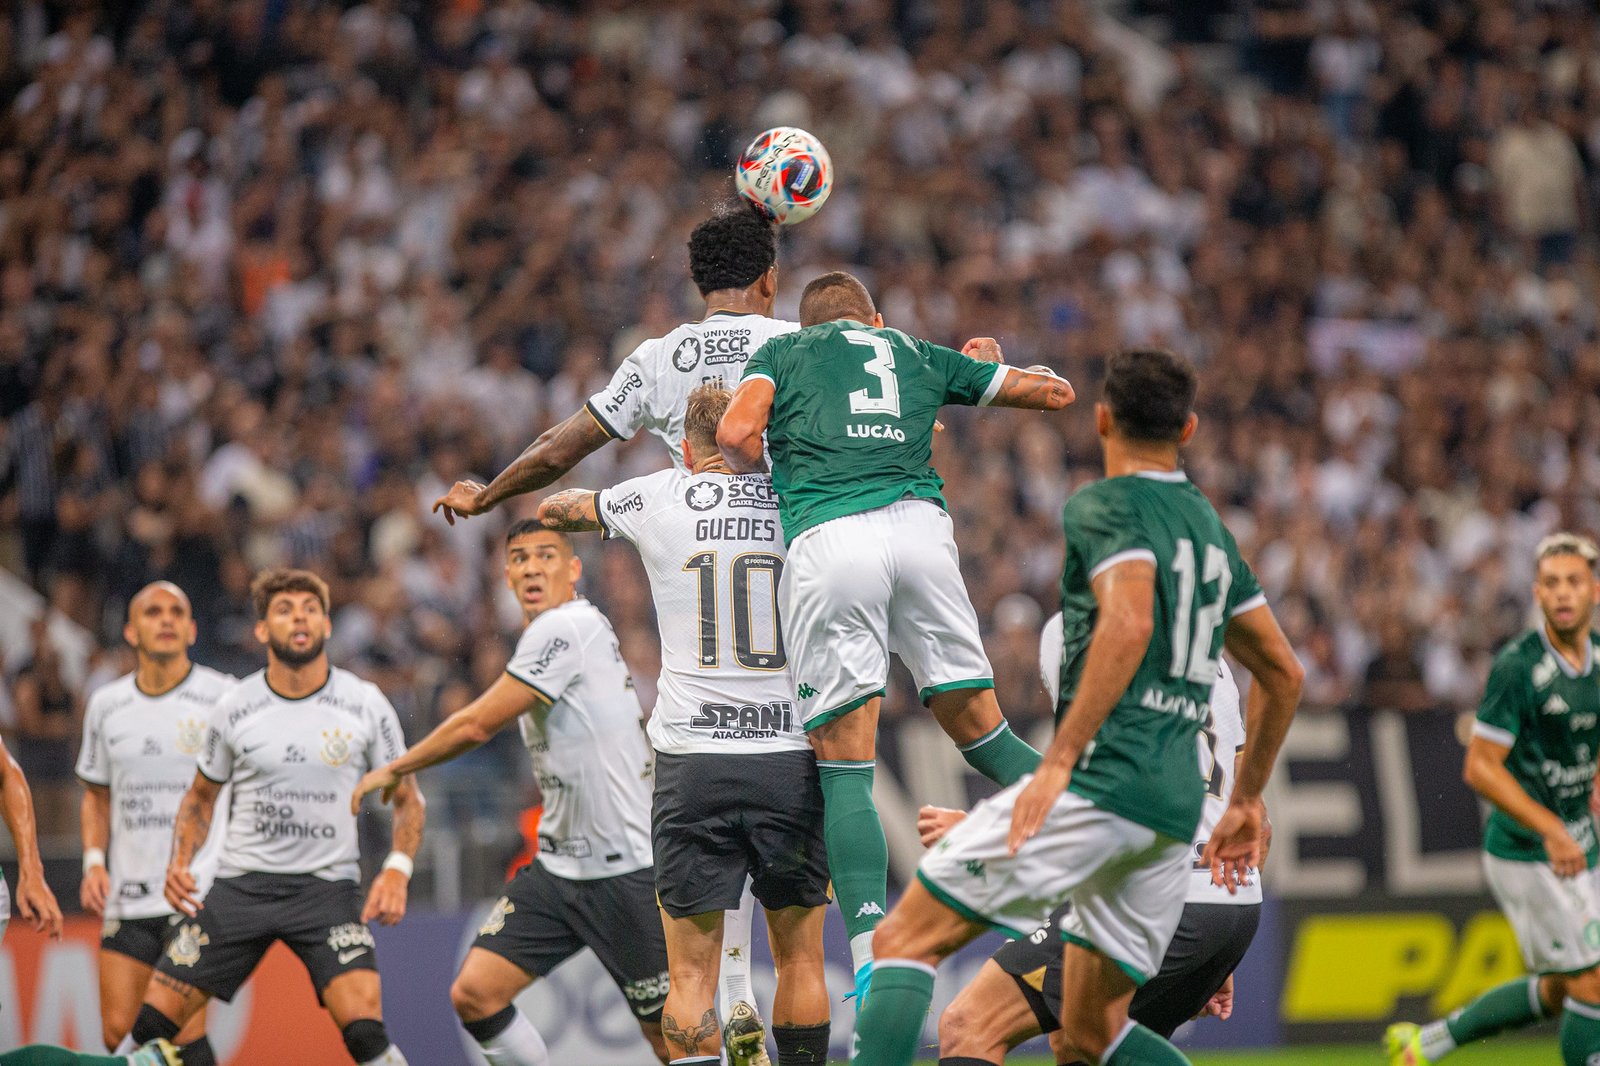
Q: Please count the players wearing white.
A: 6